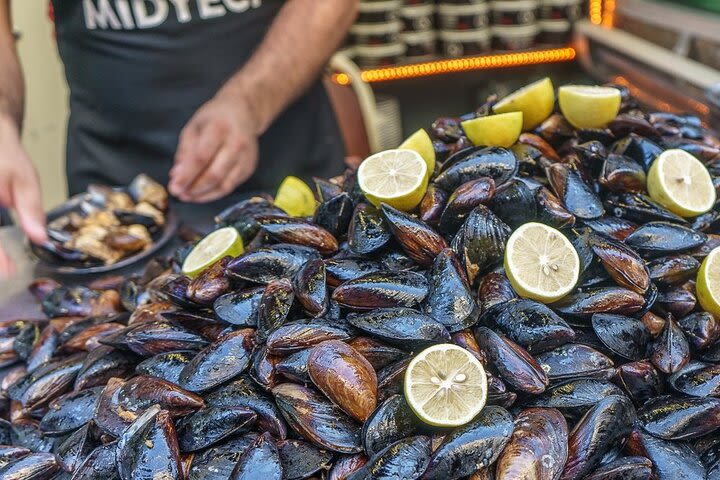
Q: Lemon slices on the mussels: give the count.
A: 11